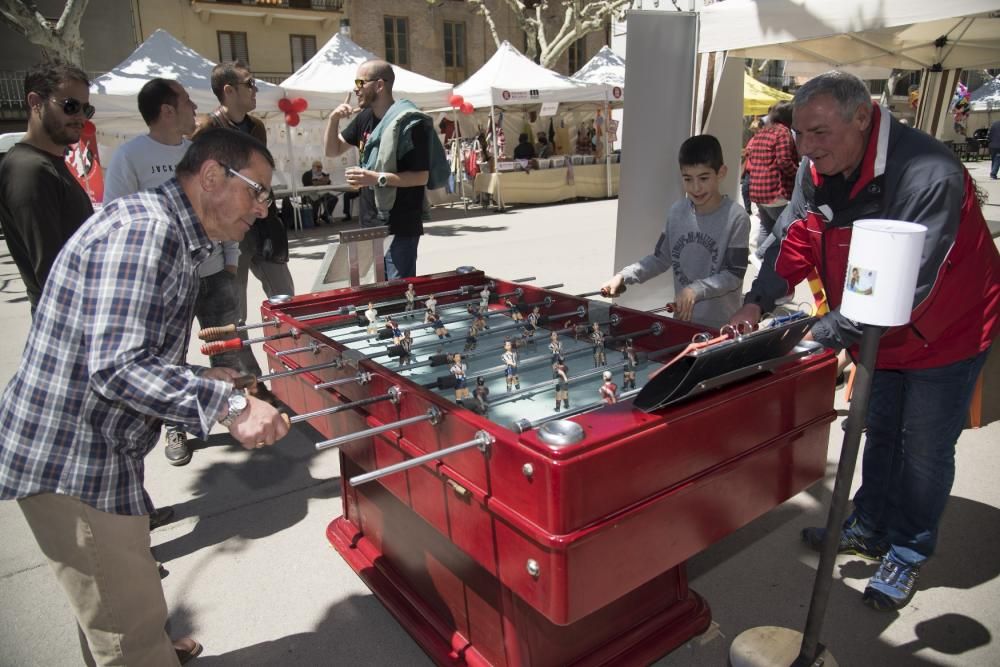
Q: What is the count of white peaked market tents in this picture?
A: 4